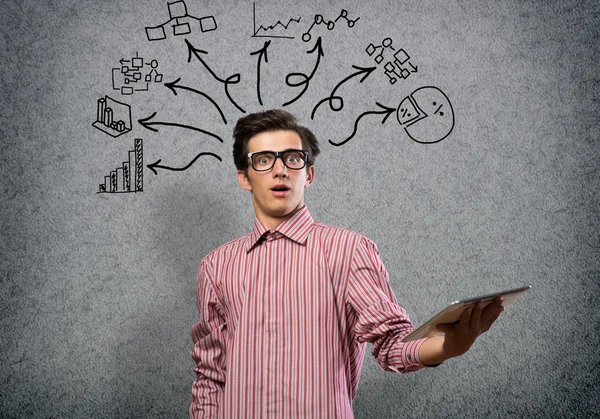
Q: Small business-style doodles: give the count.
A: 8